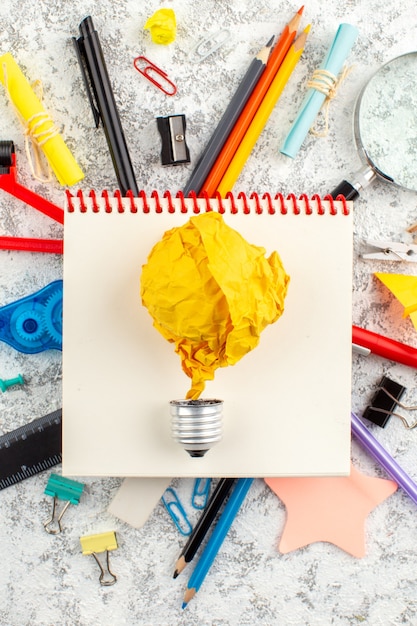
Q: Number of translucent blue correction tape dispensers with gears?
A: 1